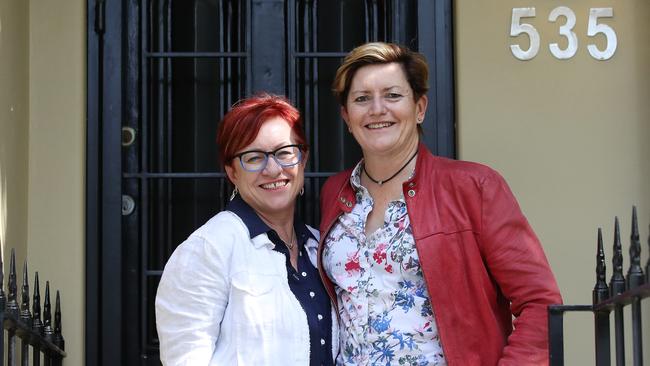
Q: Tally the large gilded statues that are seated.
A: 0